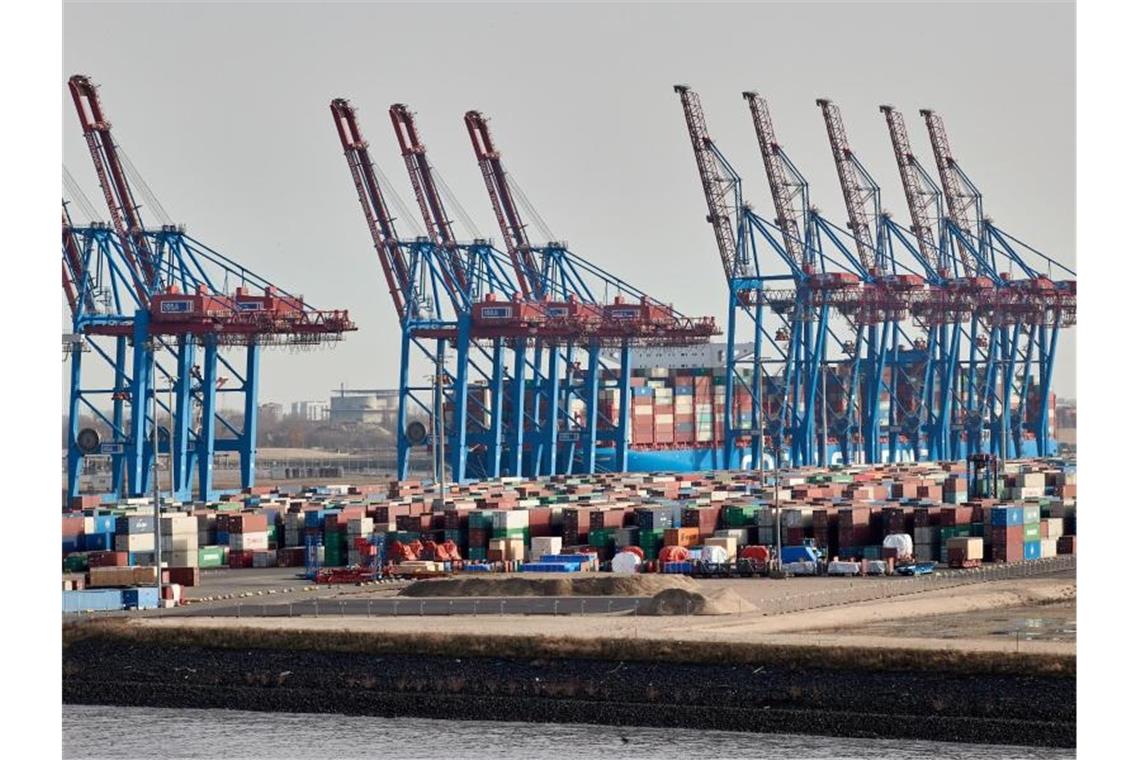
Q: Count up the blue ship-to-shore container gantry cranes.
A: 10